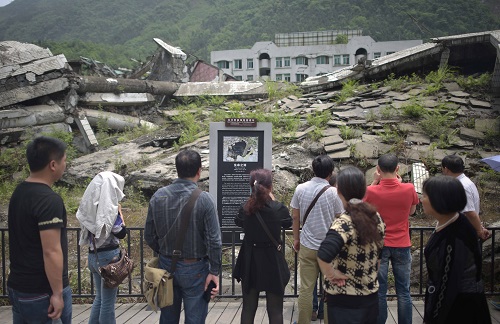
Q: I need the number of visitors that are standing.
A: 9